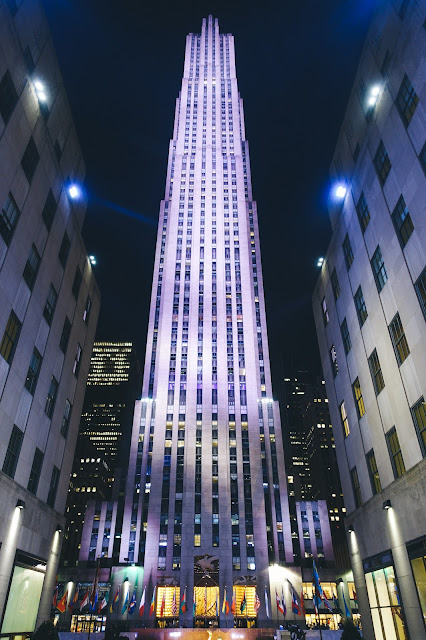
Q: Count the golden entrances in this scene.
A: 3